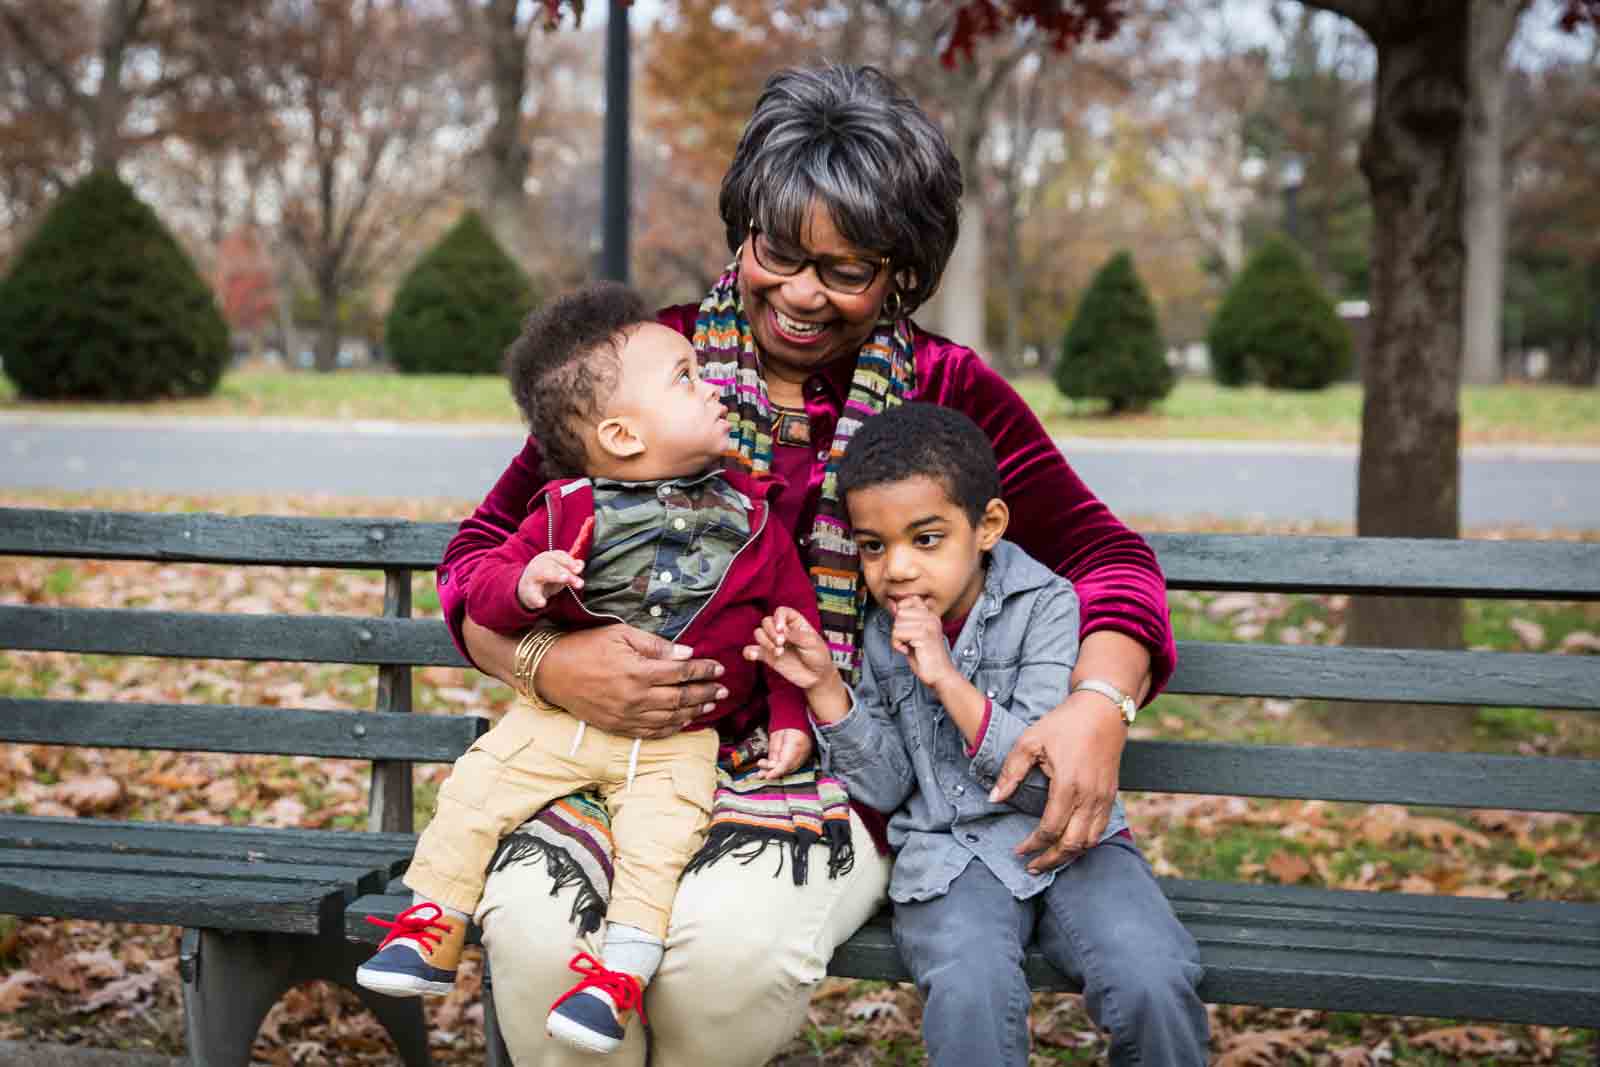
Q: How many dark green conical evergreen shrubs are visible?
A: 4